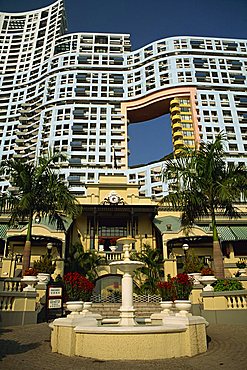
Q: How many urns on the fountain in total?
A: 4